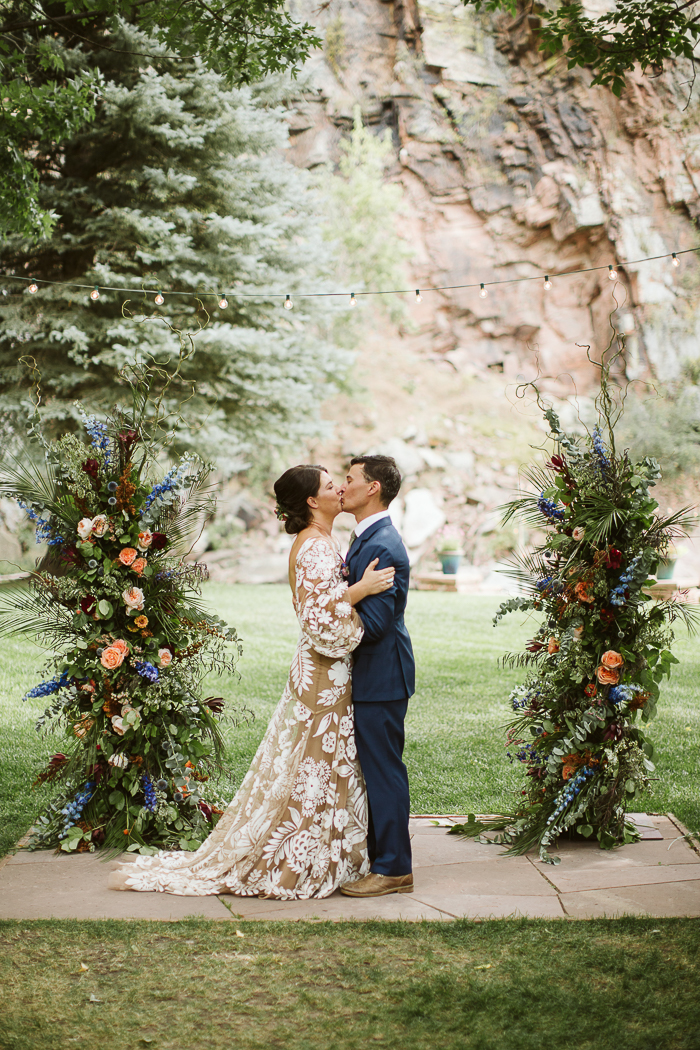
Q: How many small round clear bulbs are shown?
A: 11